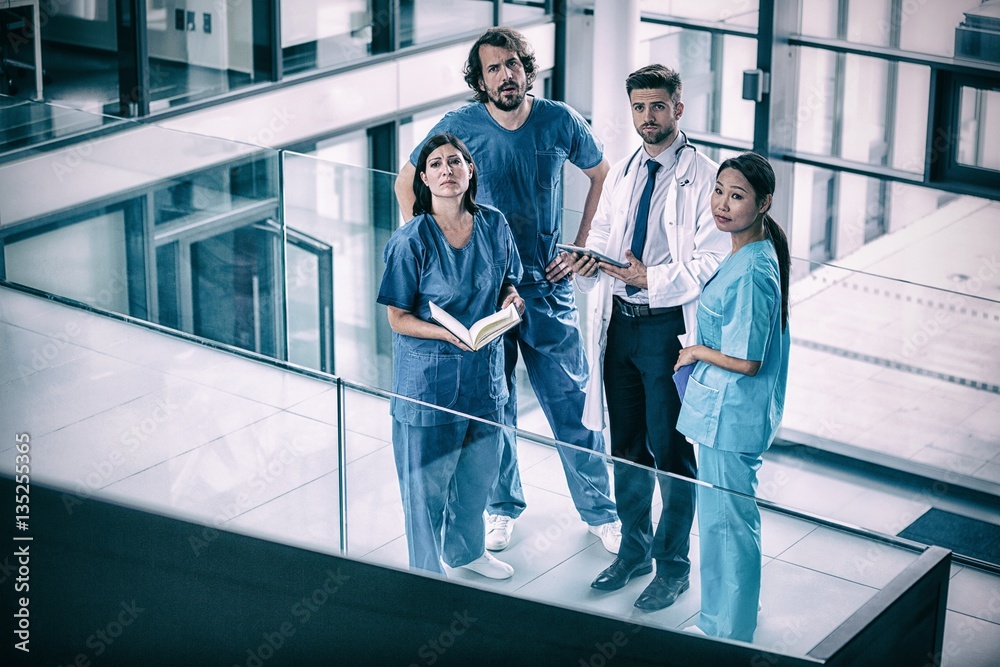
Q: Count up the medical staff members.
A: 4